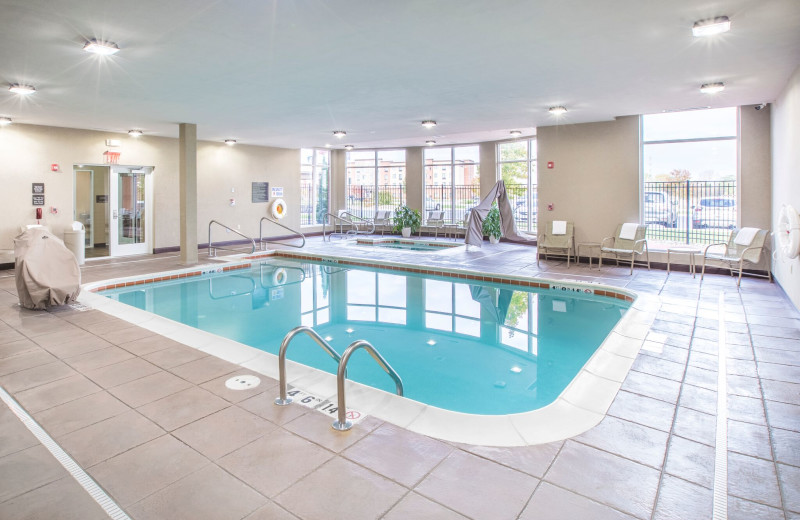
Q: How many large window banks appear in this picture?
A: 5